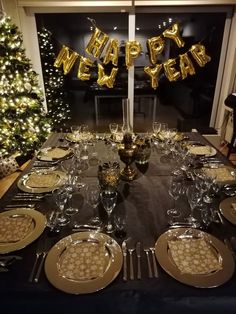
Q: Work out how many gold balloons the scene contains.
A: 12